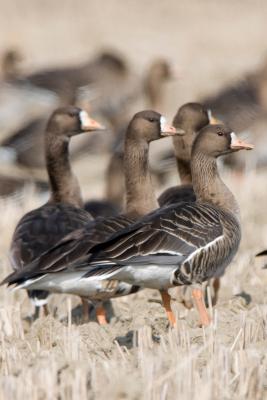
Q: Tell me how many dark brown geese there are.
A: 4